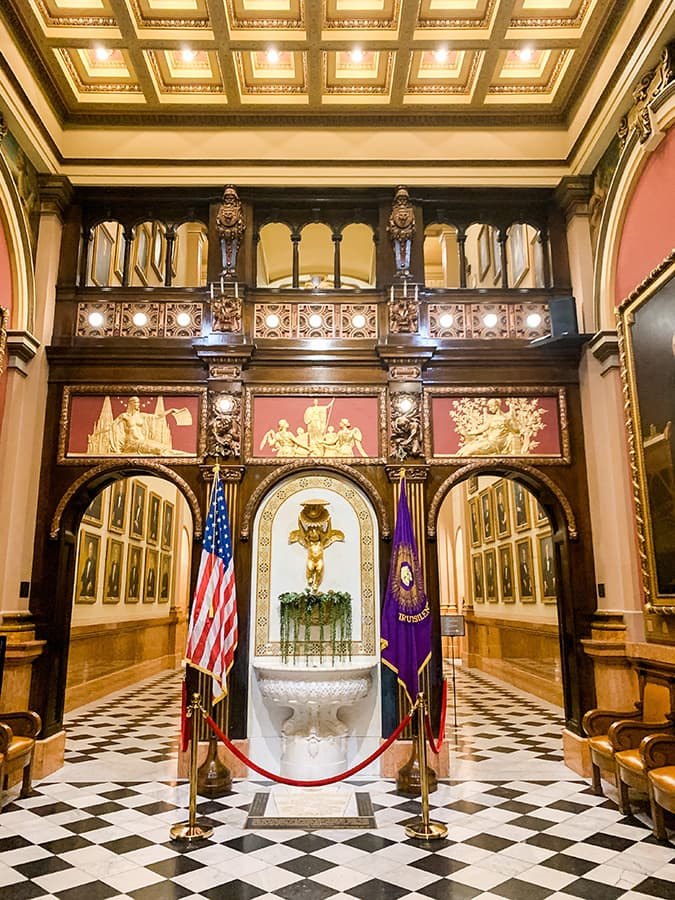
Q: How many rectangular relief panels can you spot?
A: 3